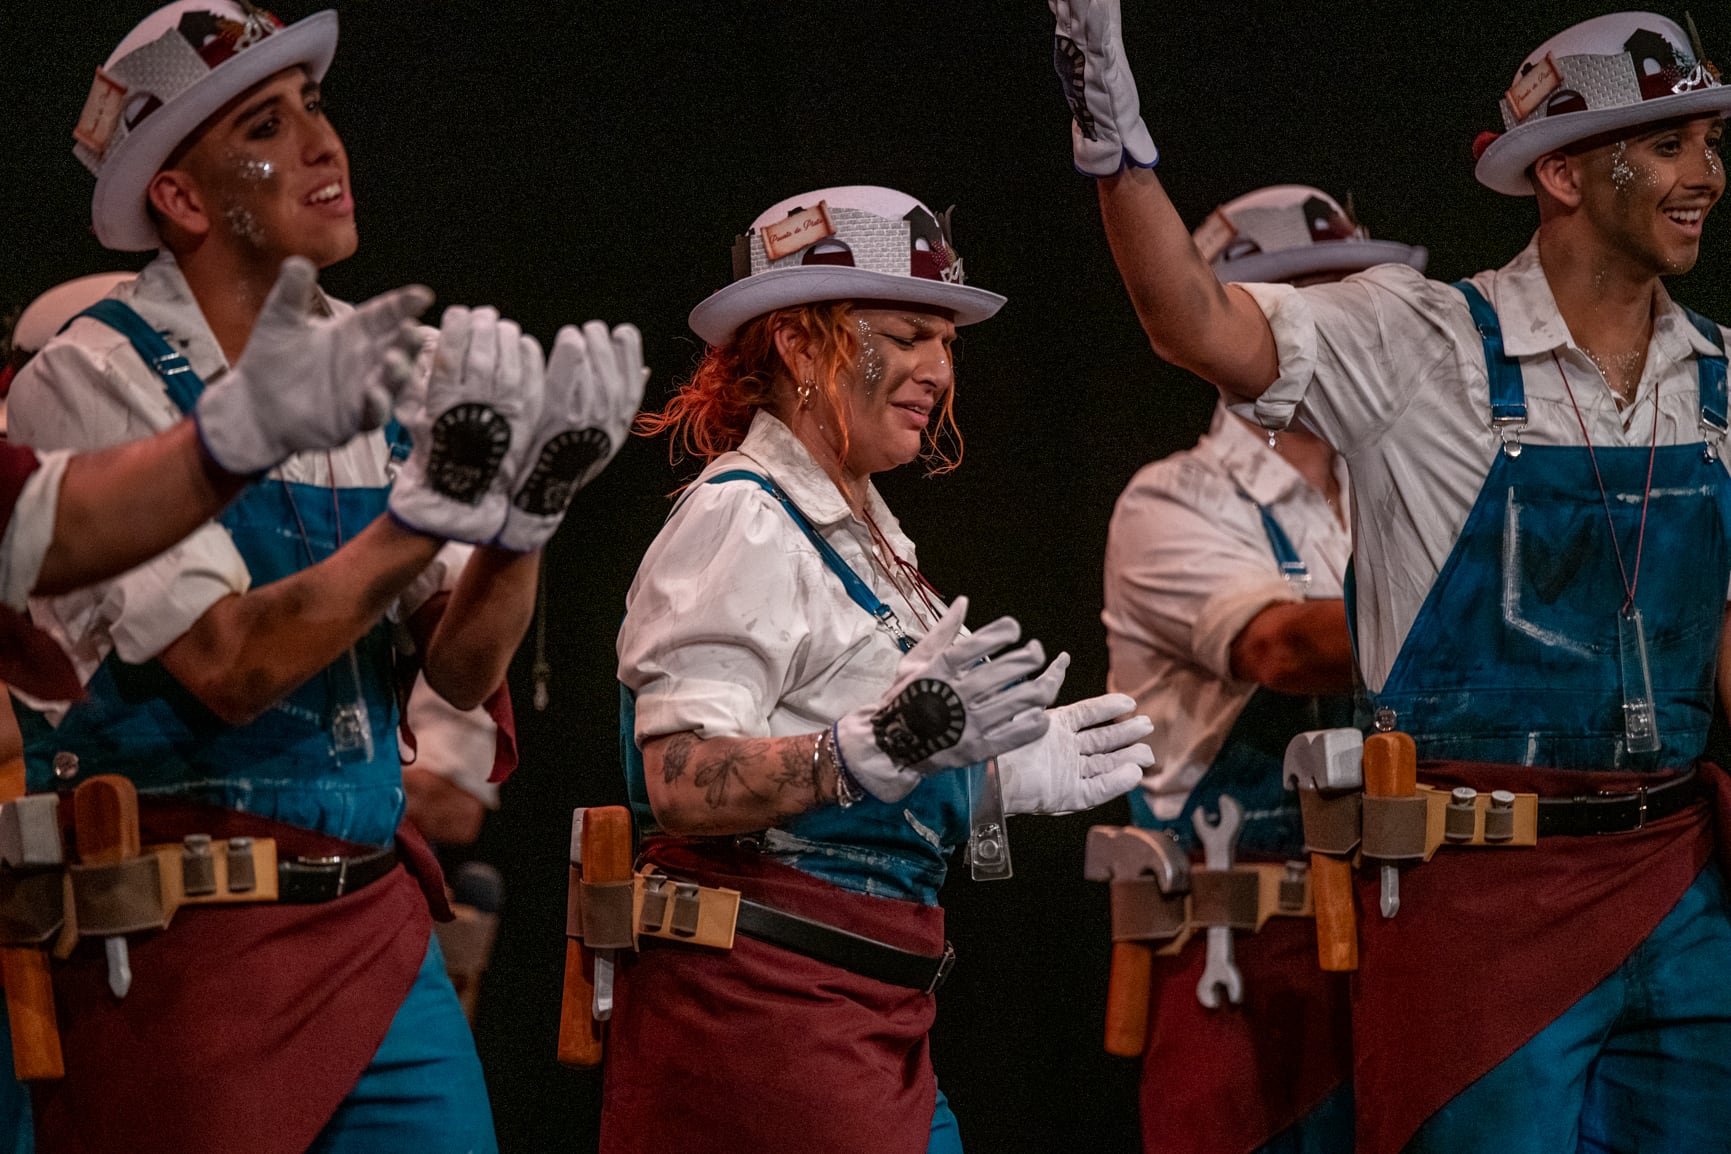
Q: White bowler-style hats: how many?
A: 5